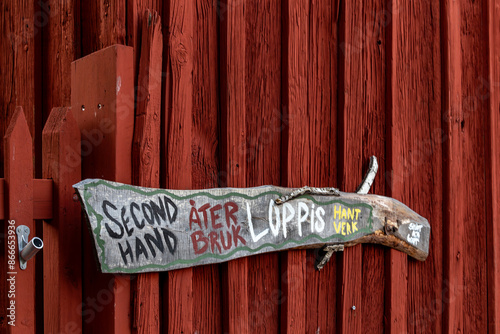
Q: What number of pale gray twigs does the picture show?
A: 3